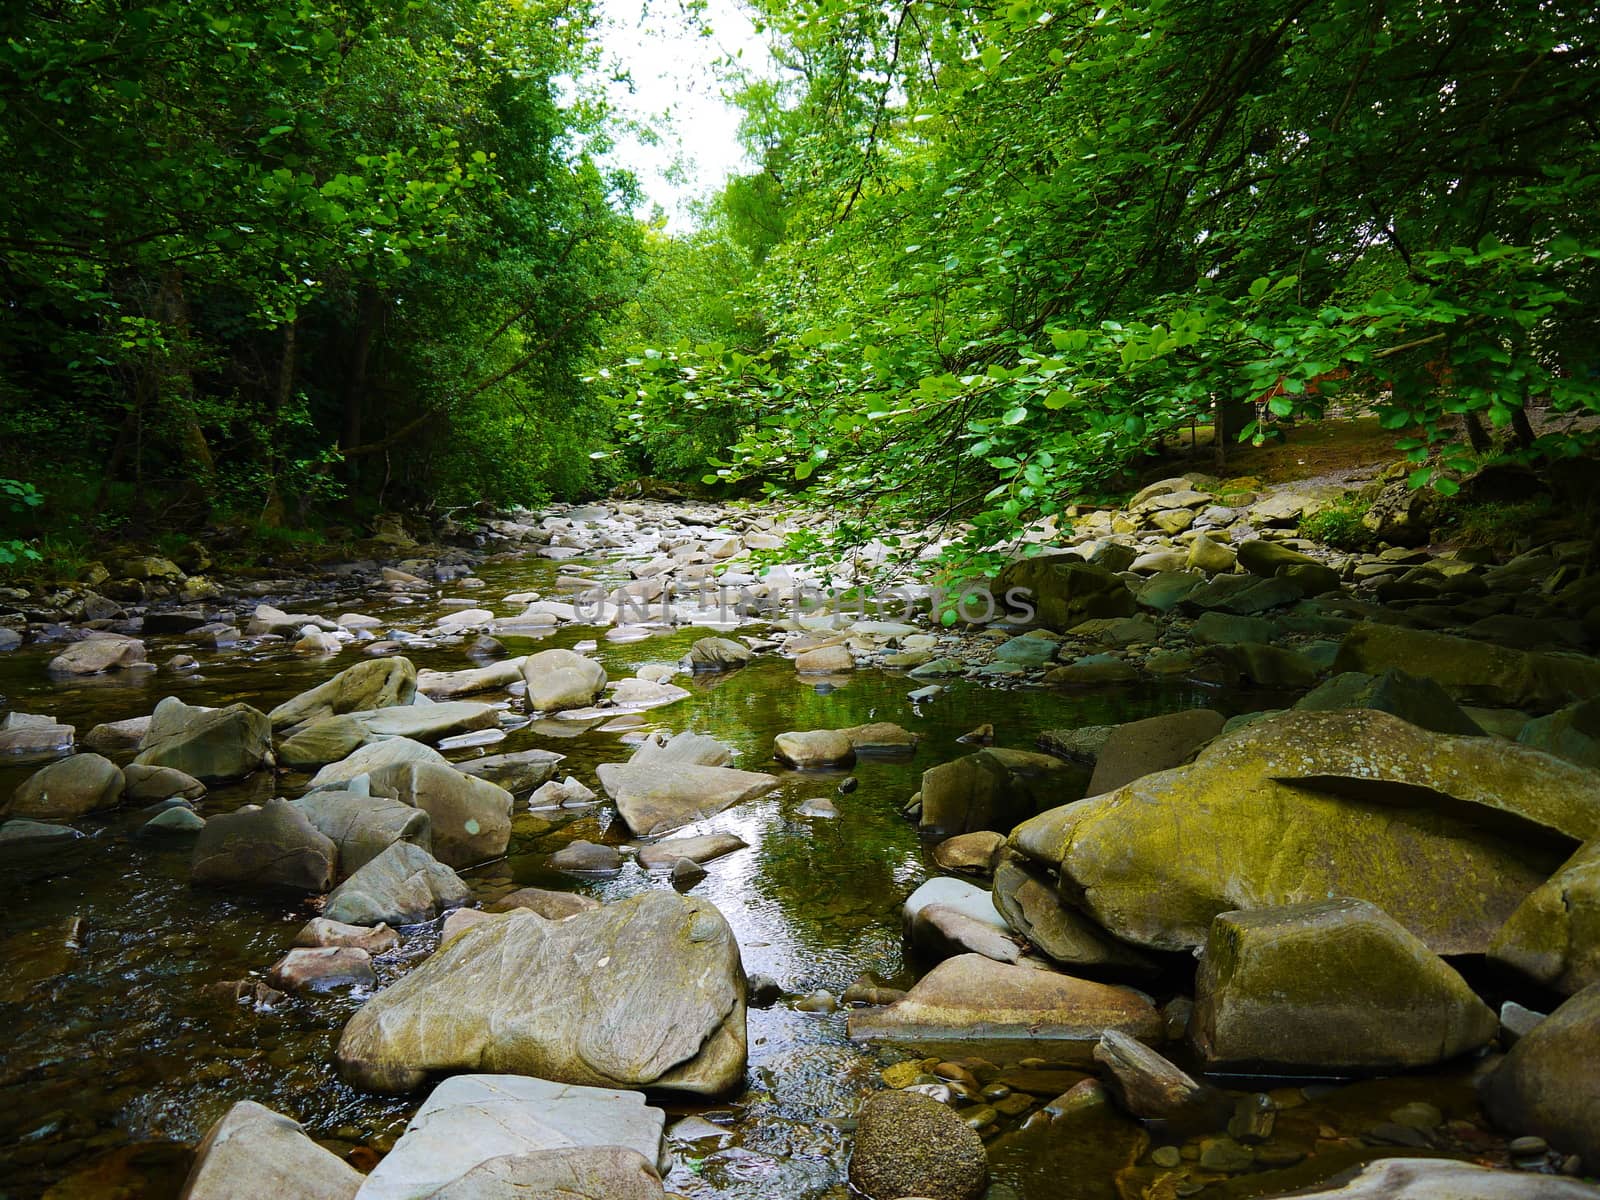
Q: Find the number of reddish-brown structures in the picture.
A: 1